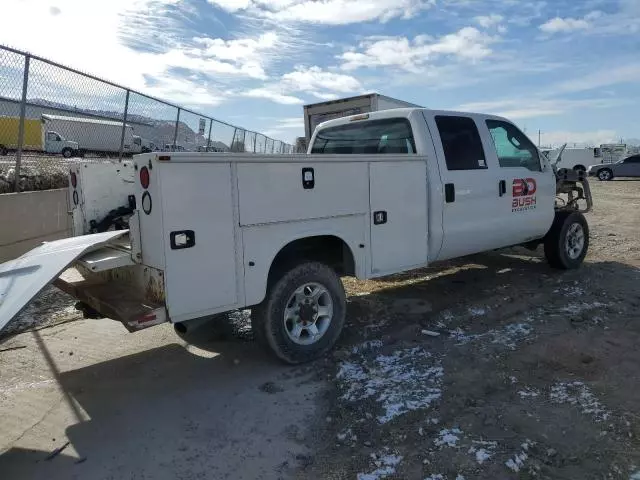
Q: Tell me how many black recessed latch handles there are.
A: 3